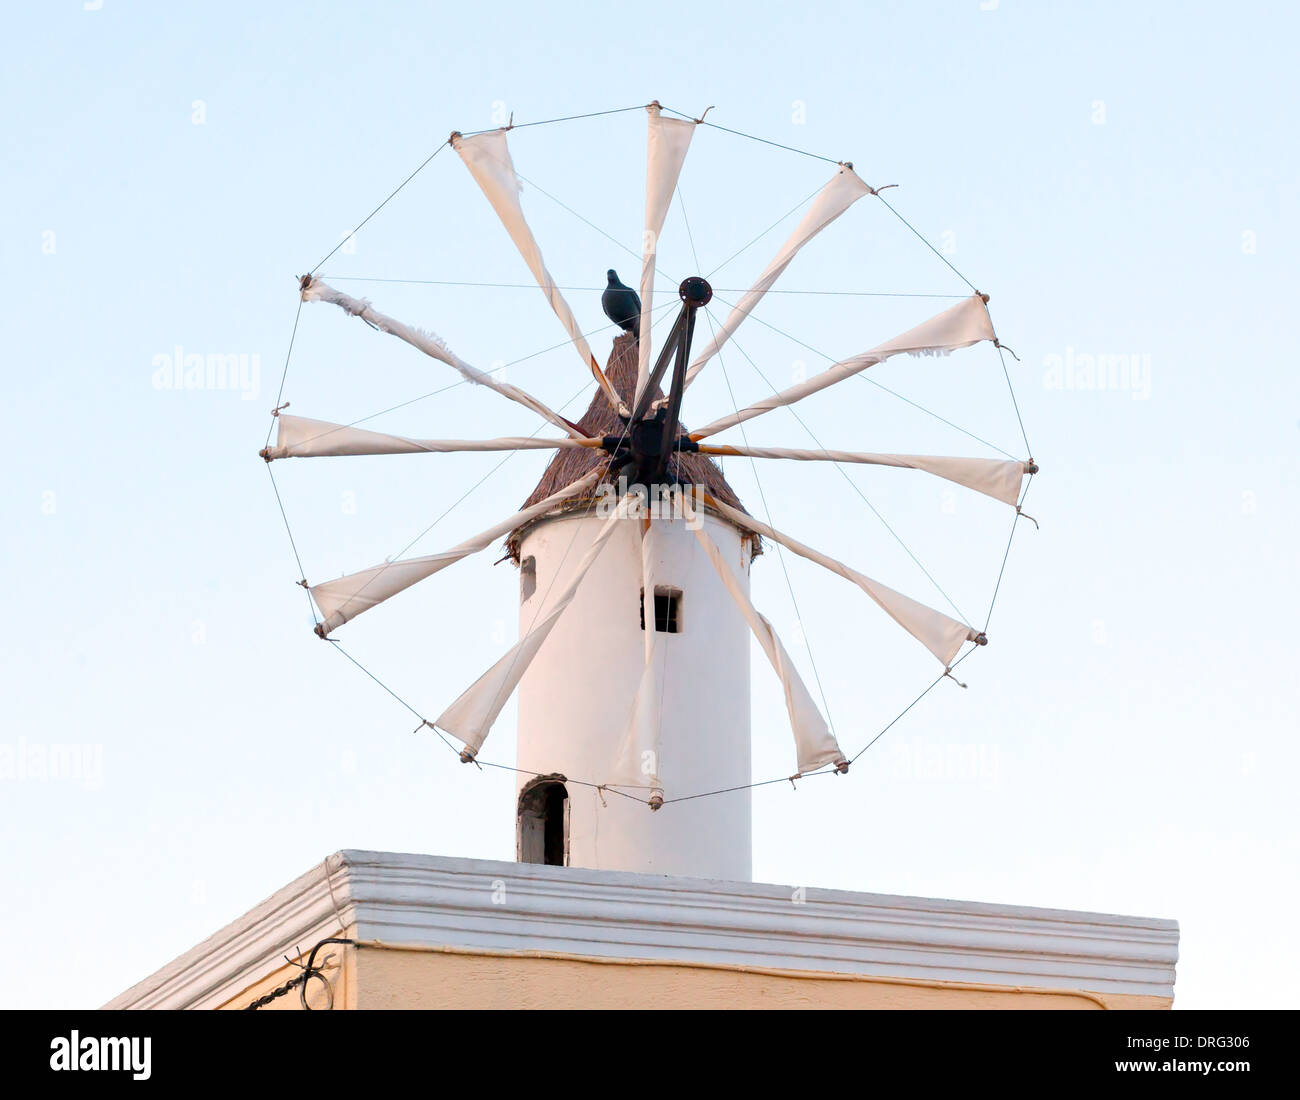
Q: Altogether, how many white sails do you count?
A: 12